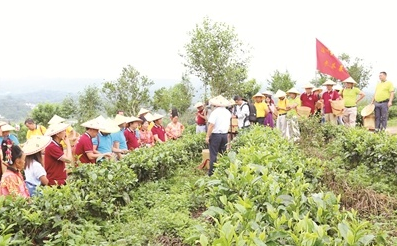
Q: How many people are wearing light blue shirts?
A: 3